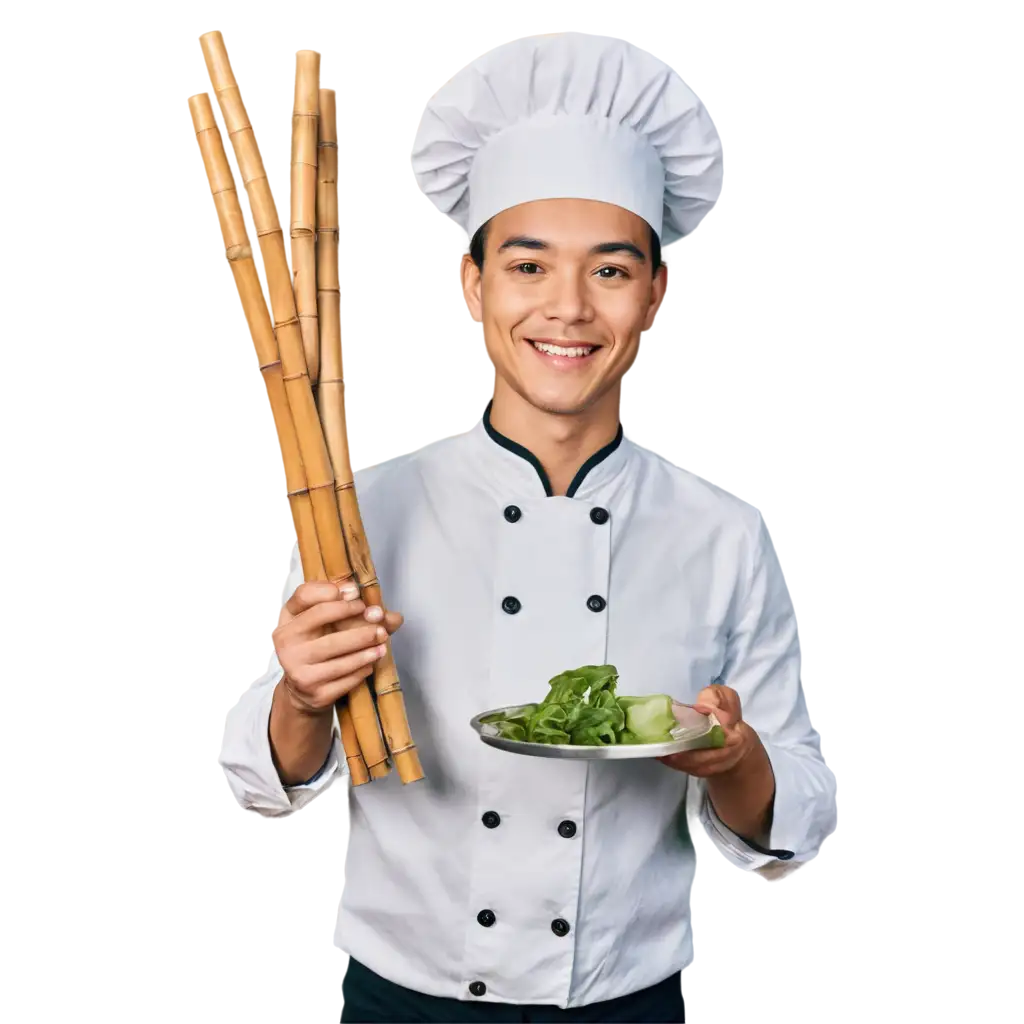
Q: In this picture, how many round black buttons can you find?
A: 9